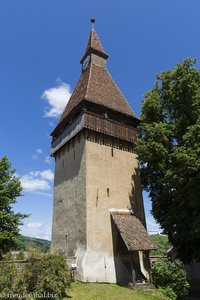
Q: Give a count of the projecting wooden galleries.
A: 1